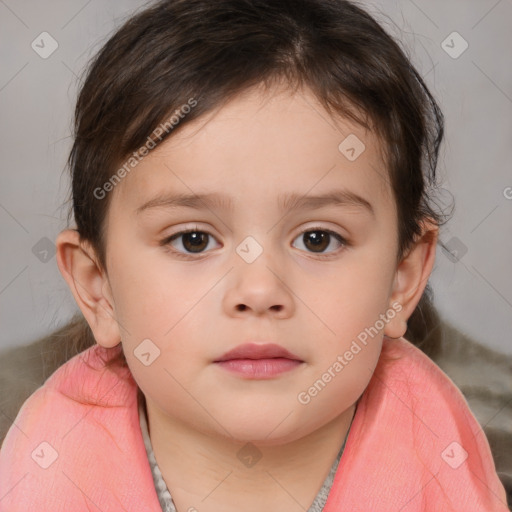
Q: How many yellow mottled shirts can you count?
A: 0